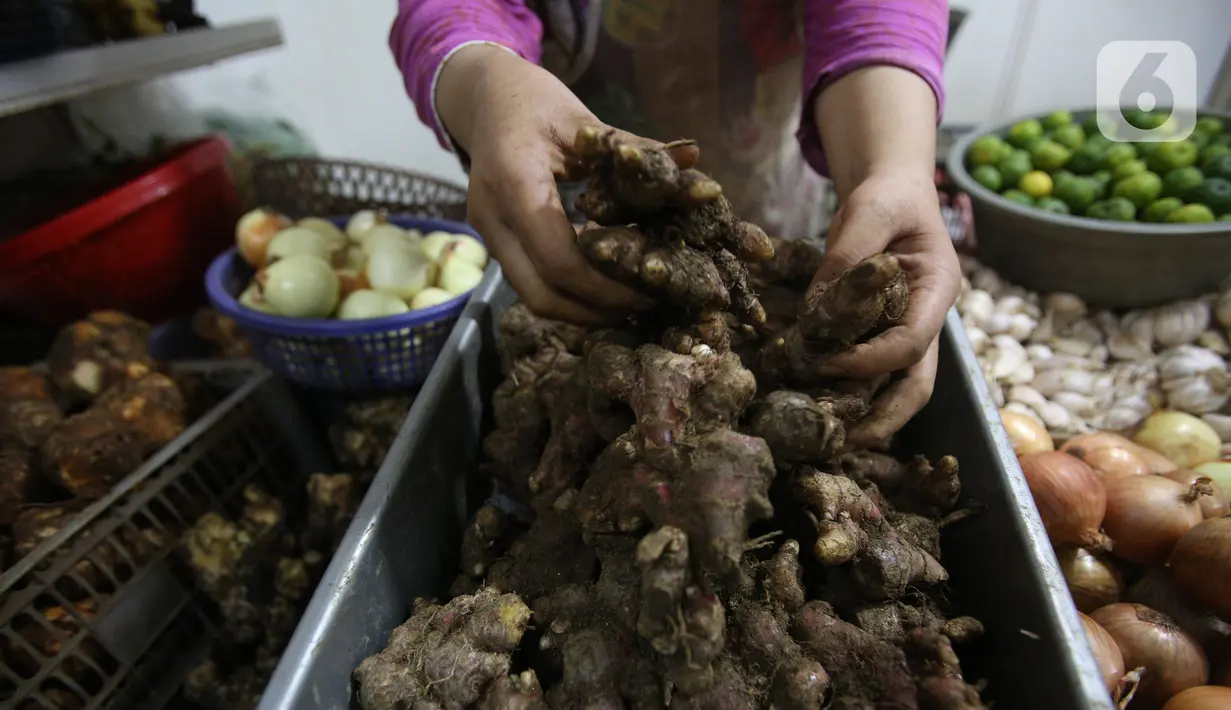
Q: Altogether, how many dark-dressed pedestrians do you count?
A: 0